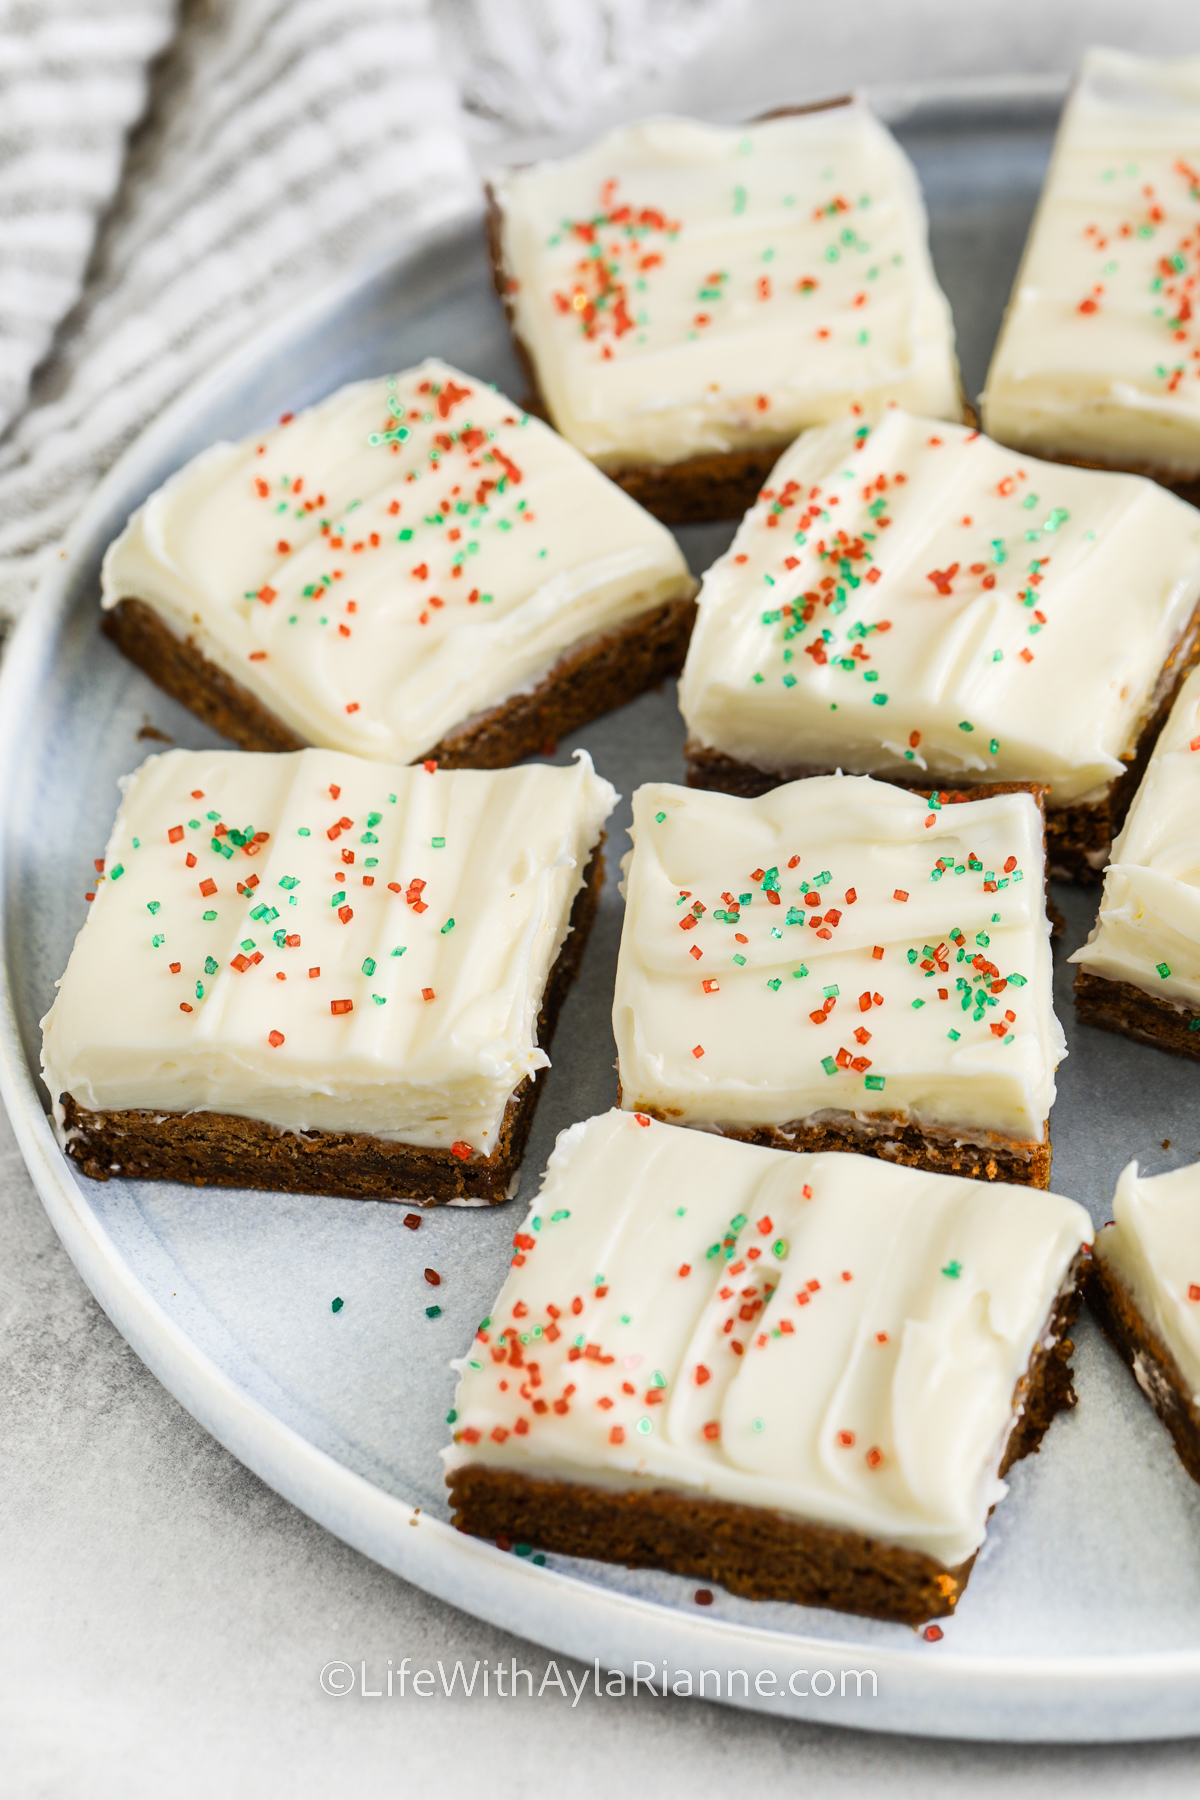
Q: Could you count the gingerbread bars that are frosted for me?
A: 9